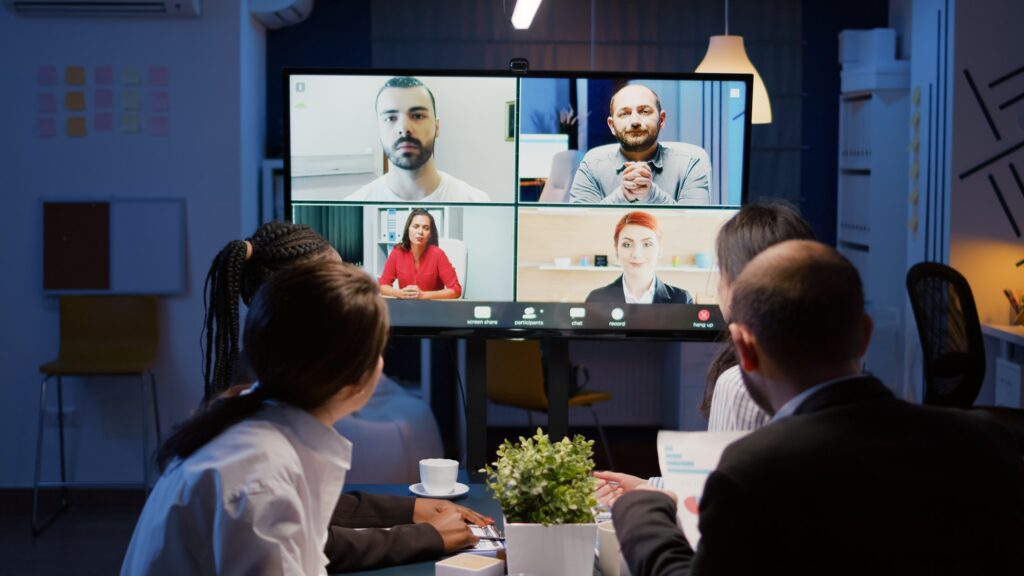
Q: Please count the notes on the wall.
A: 15